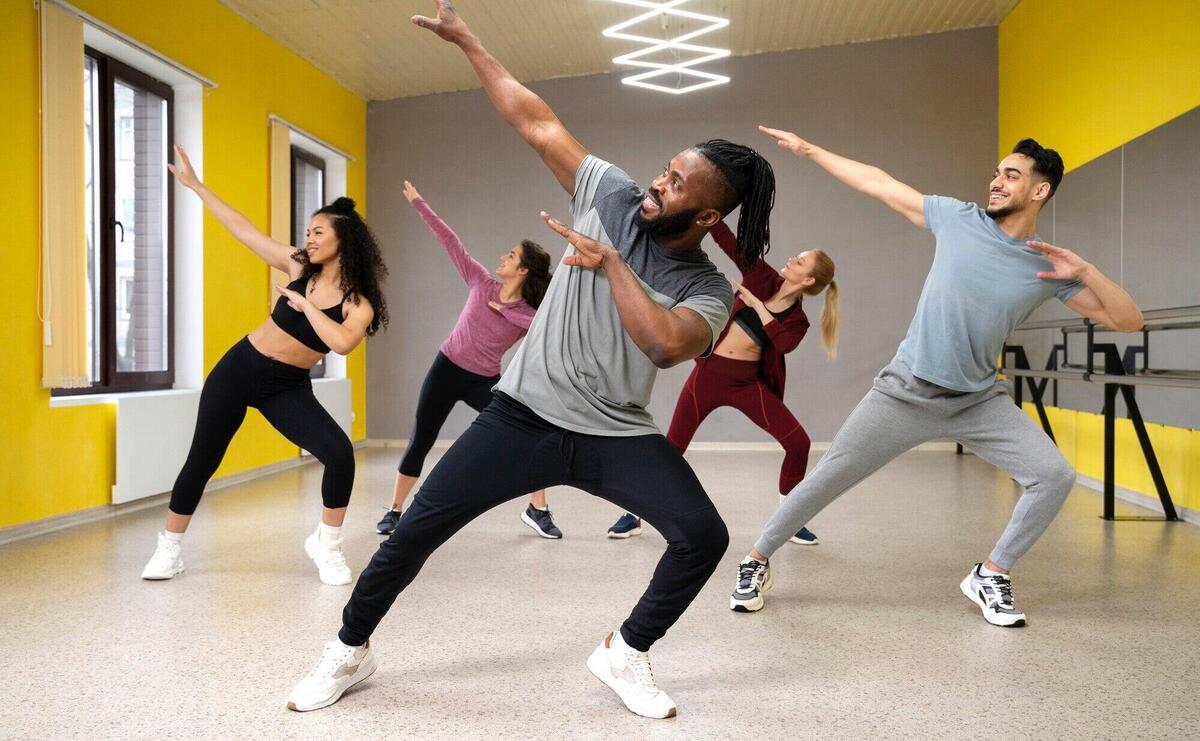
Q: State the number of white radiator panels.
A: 2